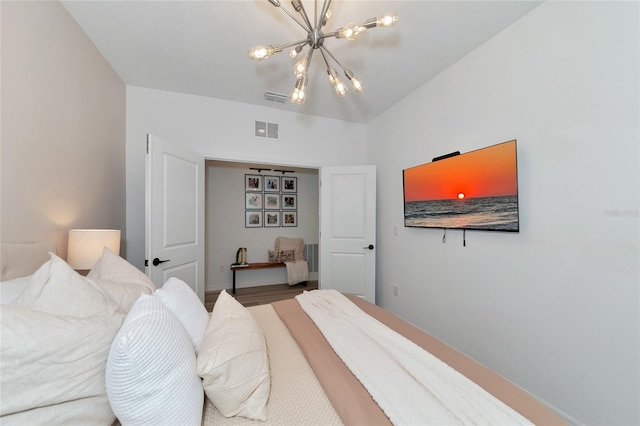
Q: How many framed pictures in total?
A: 9